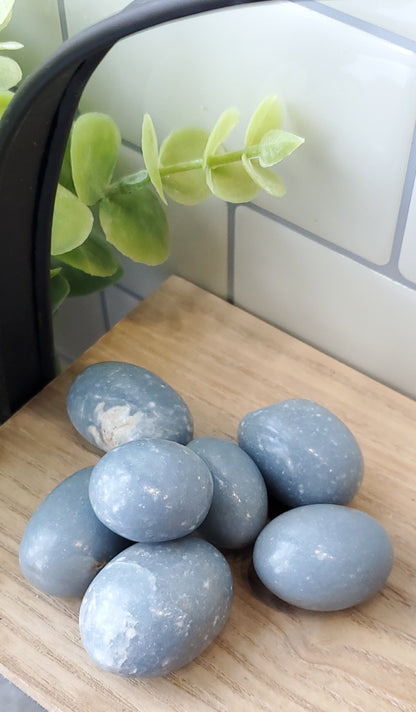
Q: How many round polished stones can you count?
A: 7